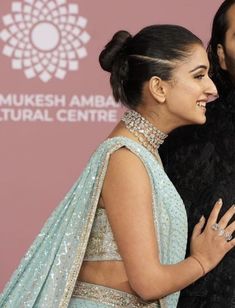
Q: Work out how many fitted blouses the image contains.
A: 1